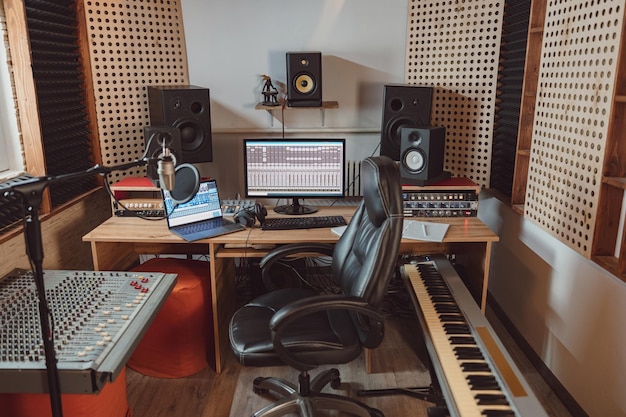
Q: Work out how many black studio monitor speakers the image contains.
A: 5